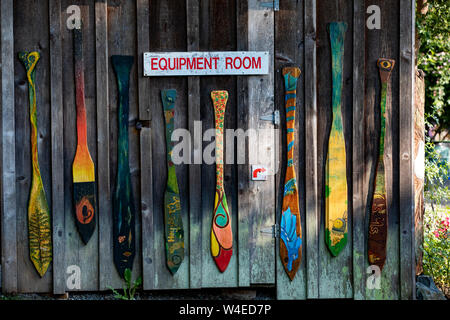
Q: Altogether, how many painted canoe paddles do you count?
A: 8